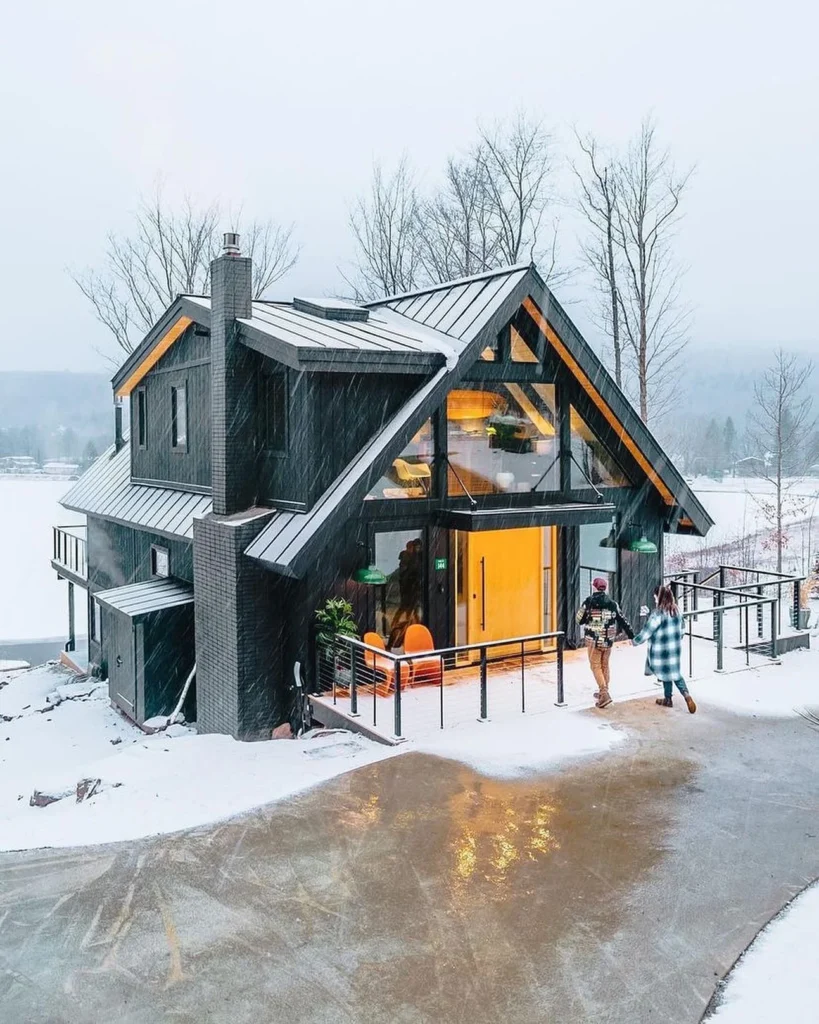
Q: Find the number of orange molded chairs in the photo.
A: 2